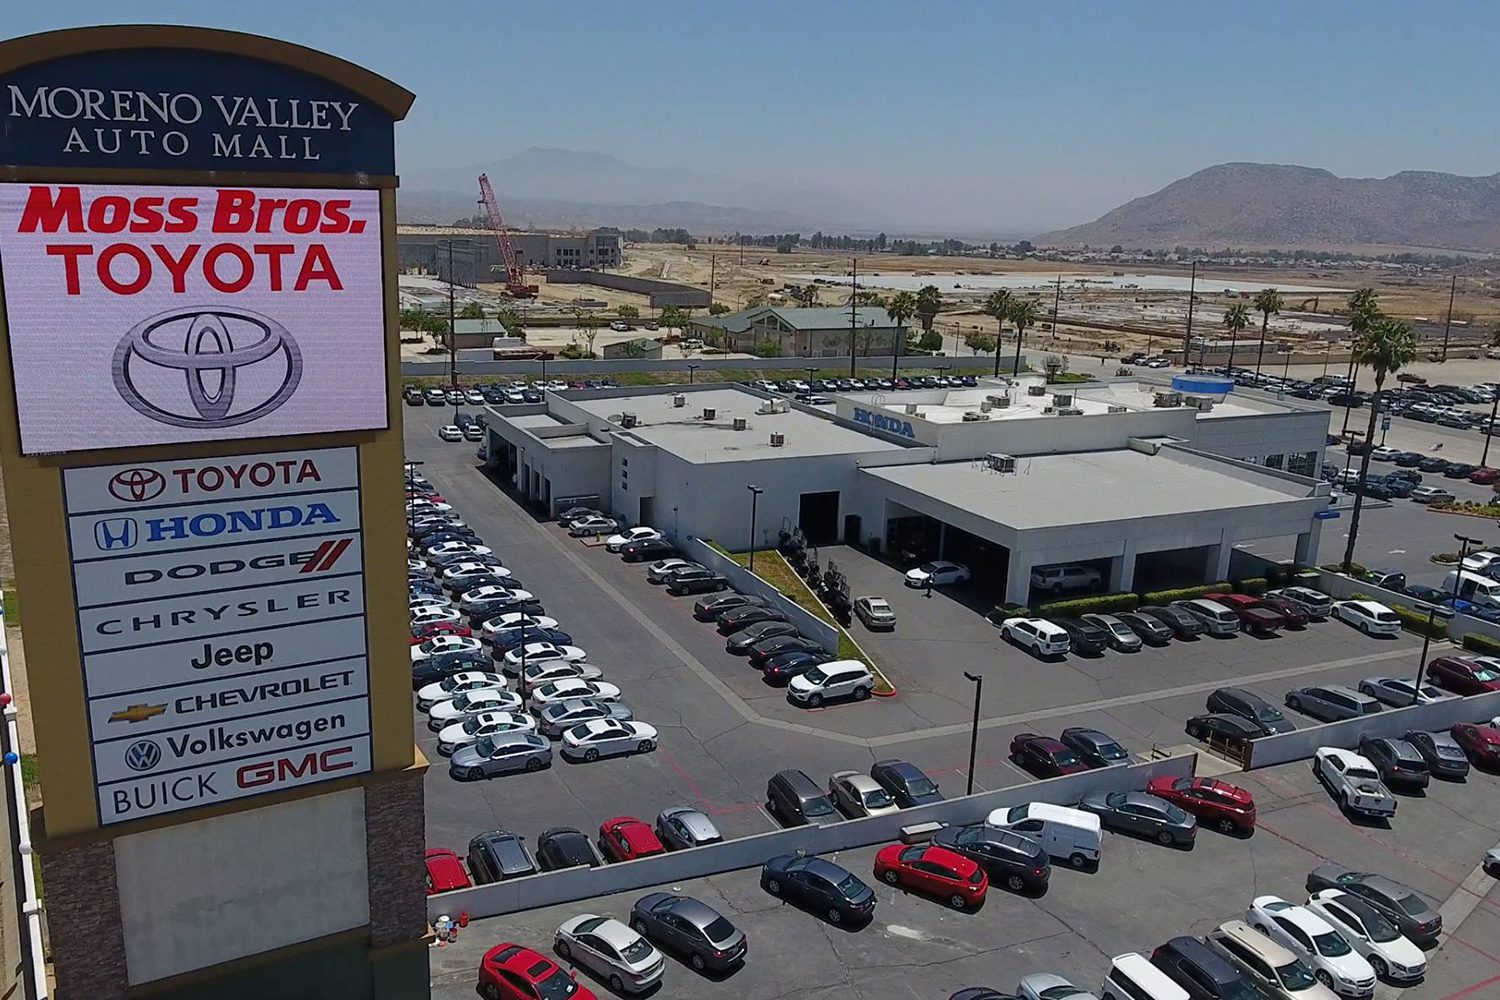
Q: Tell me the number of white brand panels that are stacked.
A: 8